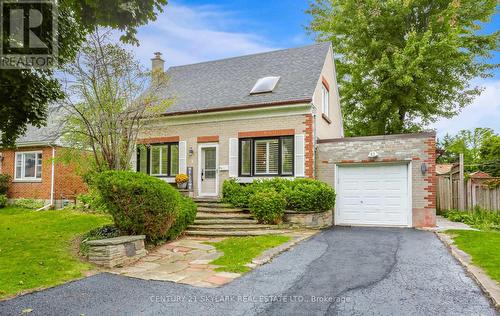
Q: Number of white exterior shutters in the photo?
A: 4